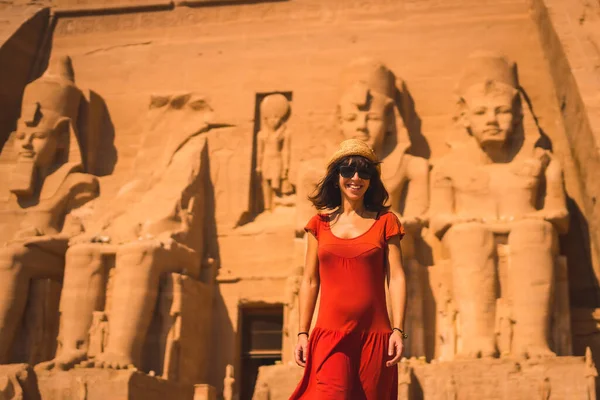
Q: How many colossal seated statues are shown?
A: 4